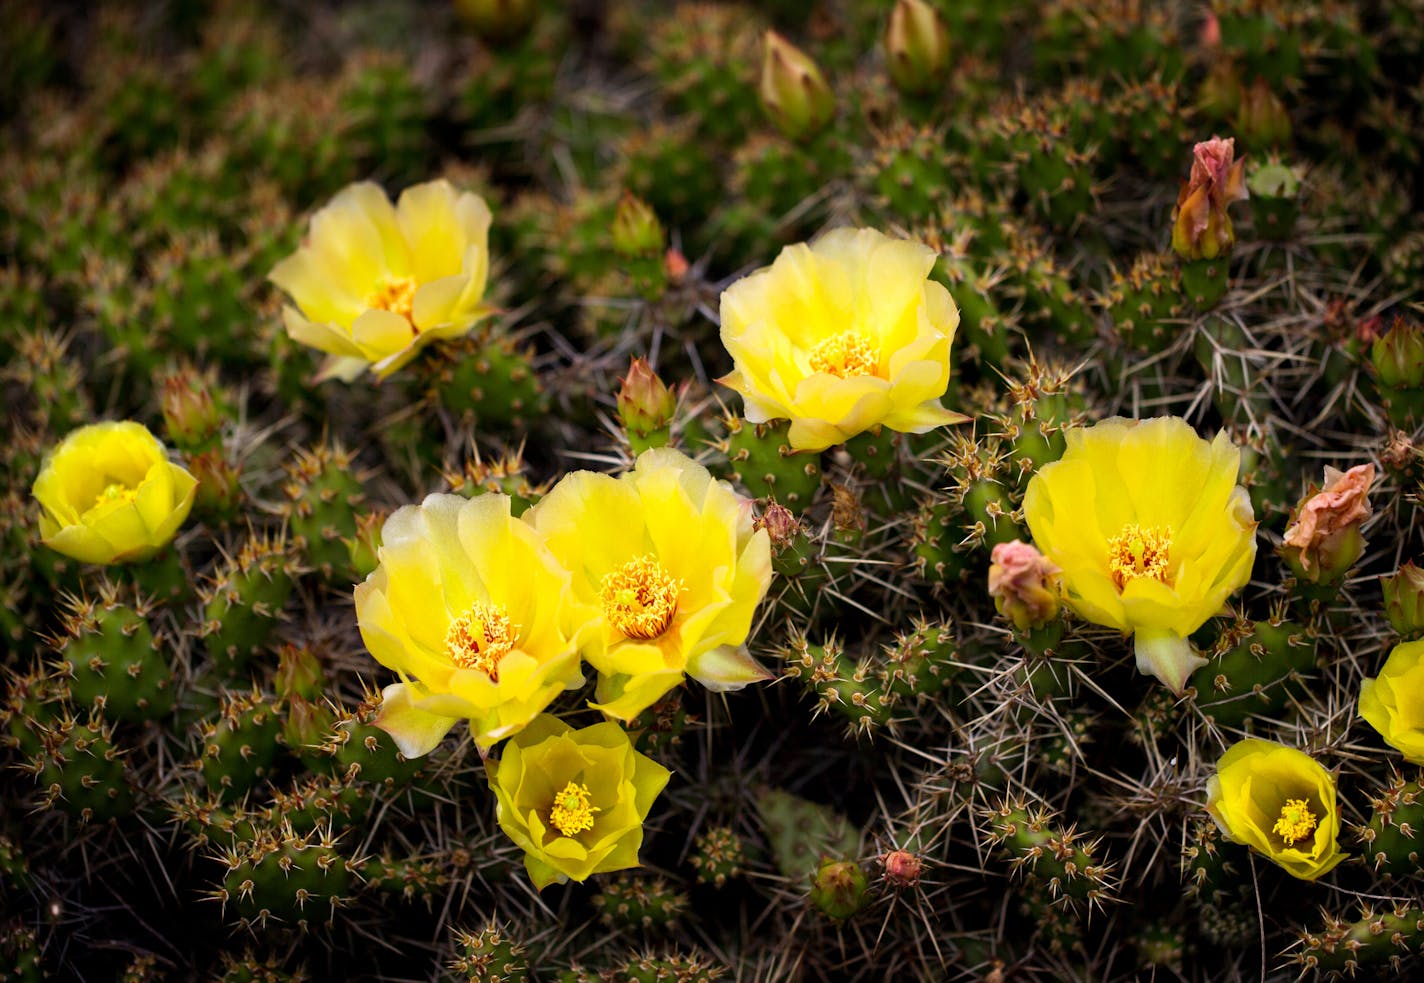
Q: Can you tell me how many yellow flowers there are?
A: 9